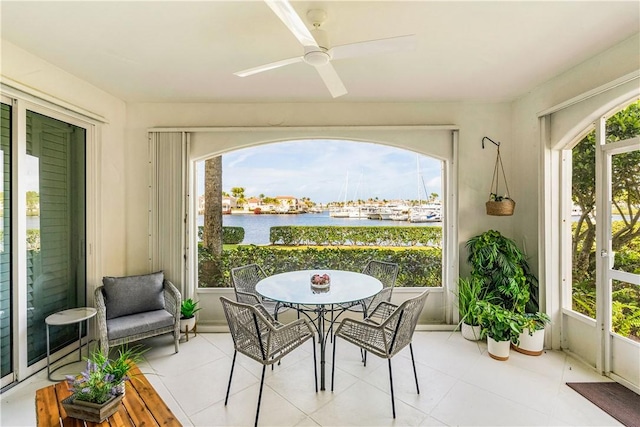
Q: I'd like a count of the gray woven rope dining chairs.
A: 4